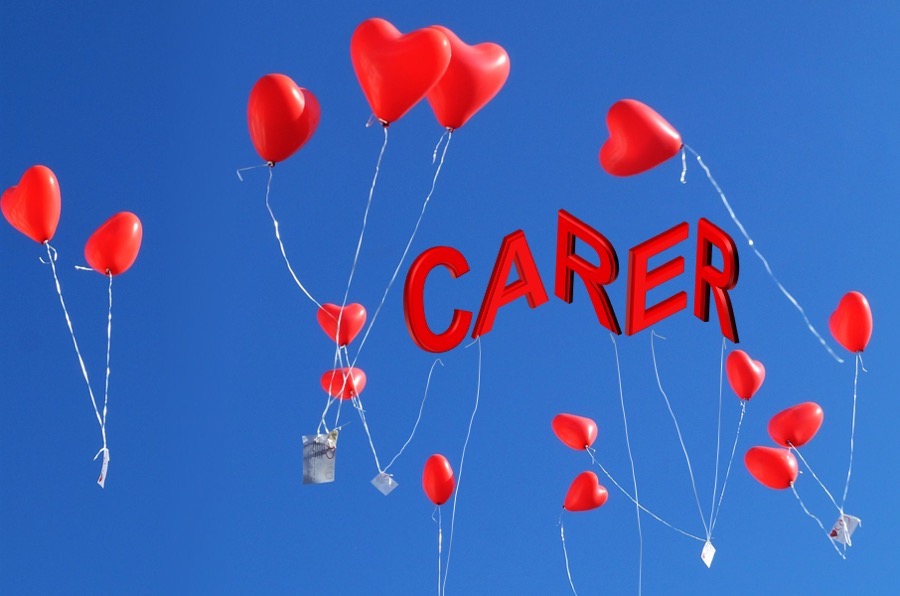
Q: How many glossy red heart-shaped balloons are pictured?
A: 15